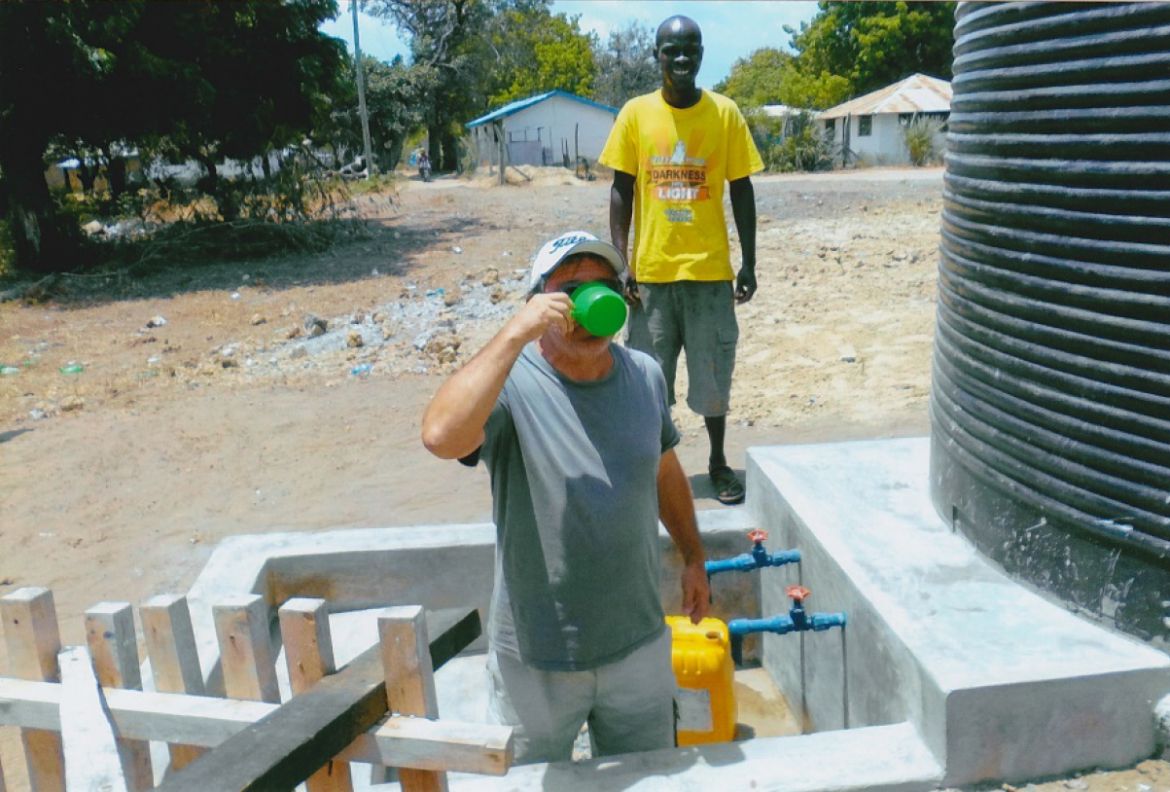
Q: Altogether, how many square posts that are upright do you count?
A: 6